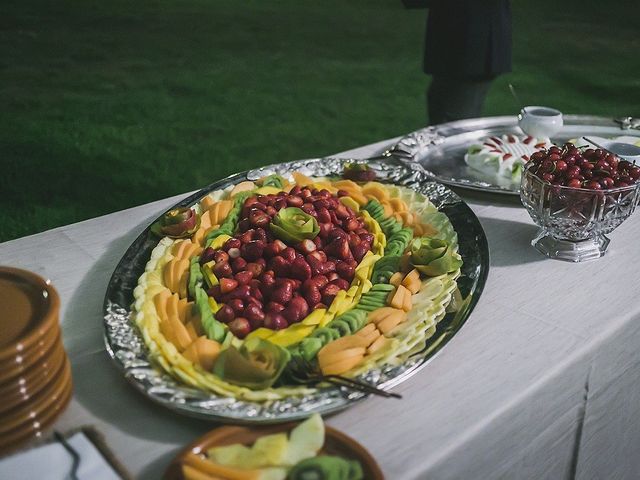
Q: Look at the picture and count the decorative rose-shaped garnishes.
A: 5